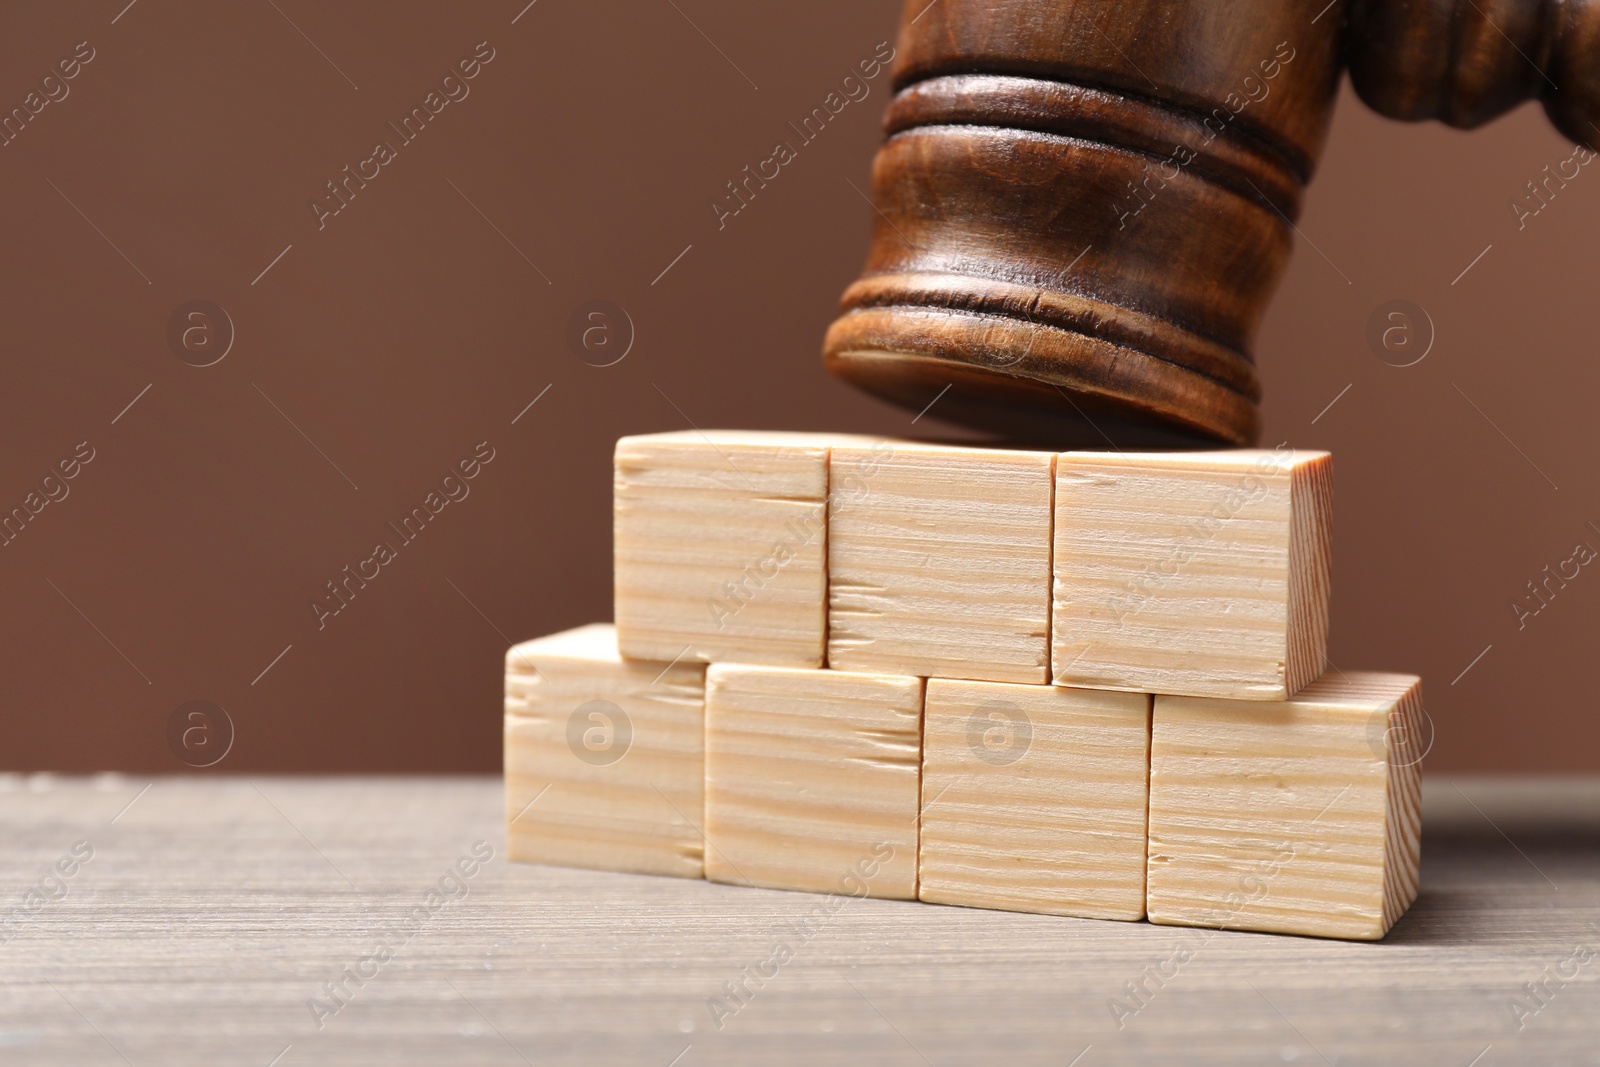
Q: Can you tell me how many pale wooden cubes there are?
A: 7